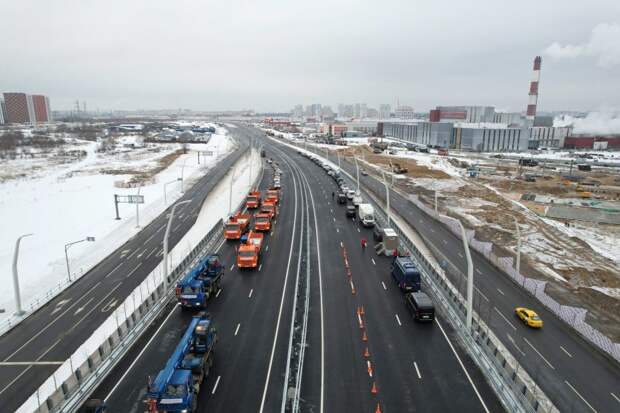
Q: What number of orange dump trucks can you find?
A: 6